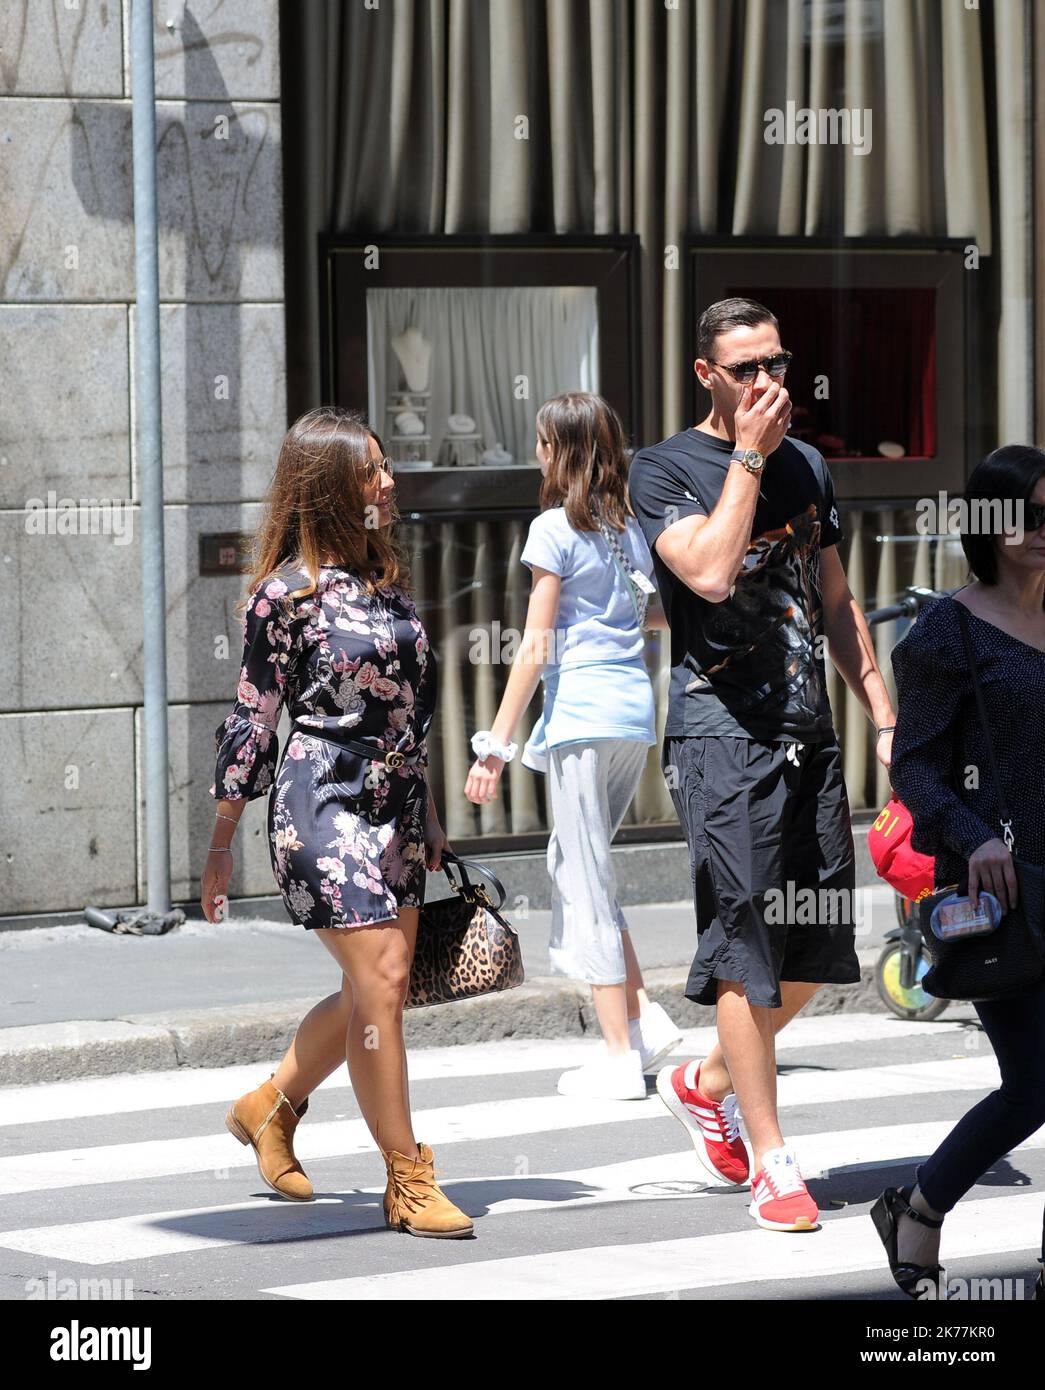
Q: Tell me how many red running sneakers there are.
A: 2